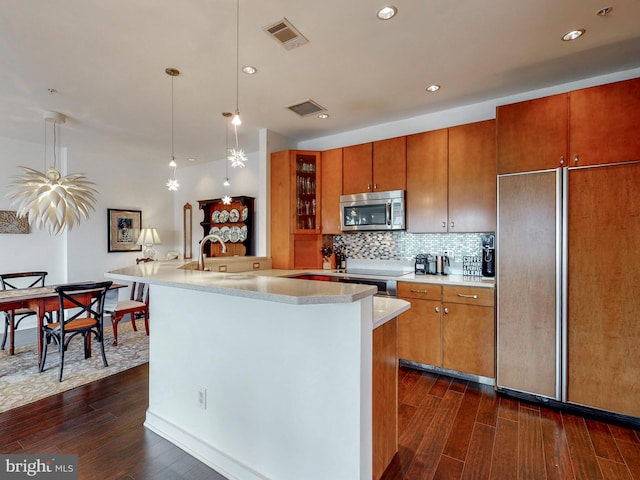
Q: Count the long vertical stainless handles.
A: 2